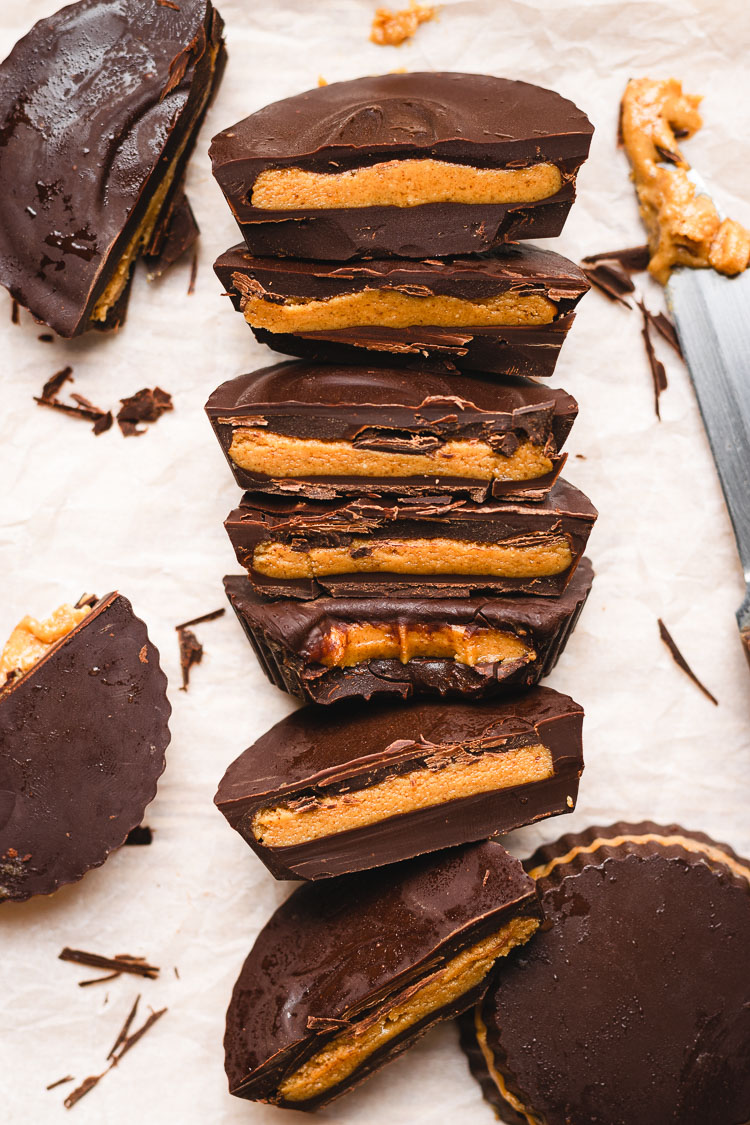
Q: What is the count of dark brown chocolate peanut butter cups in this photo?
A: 10